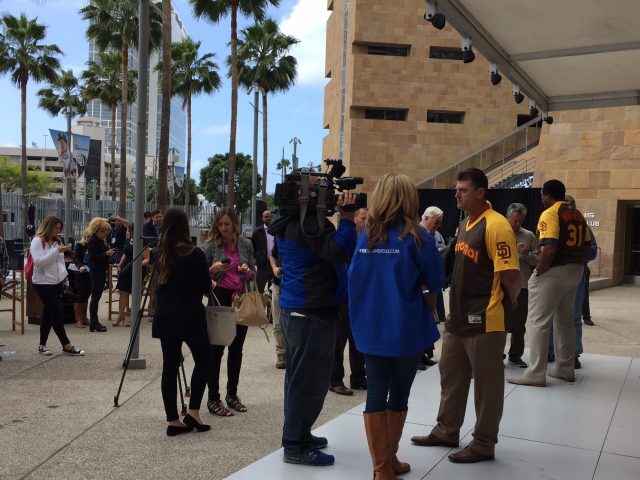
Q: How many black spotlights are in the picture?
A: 6